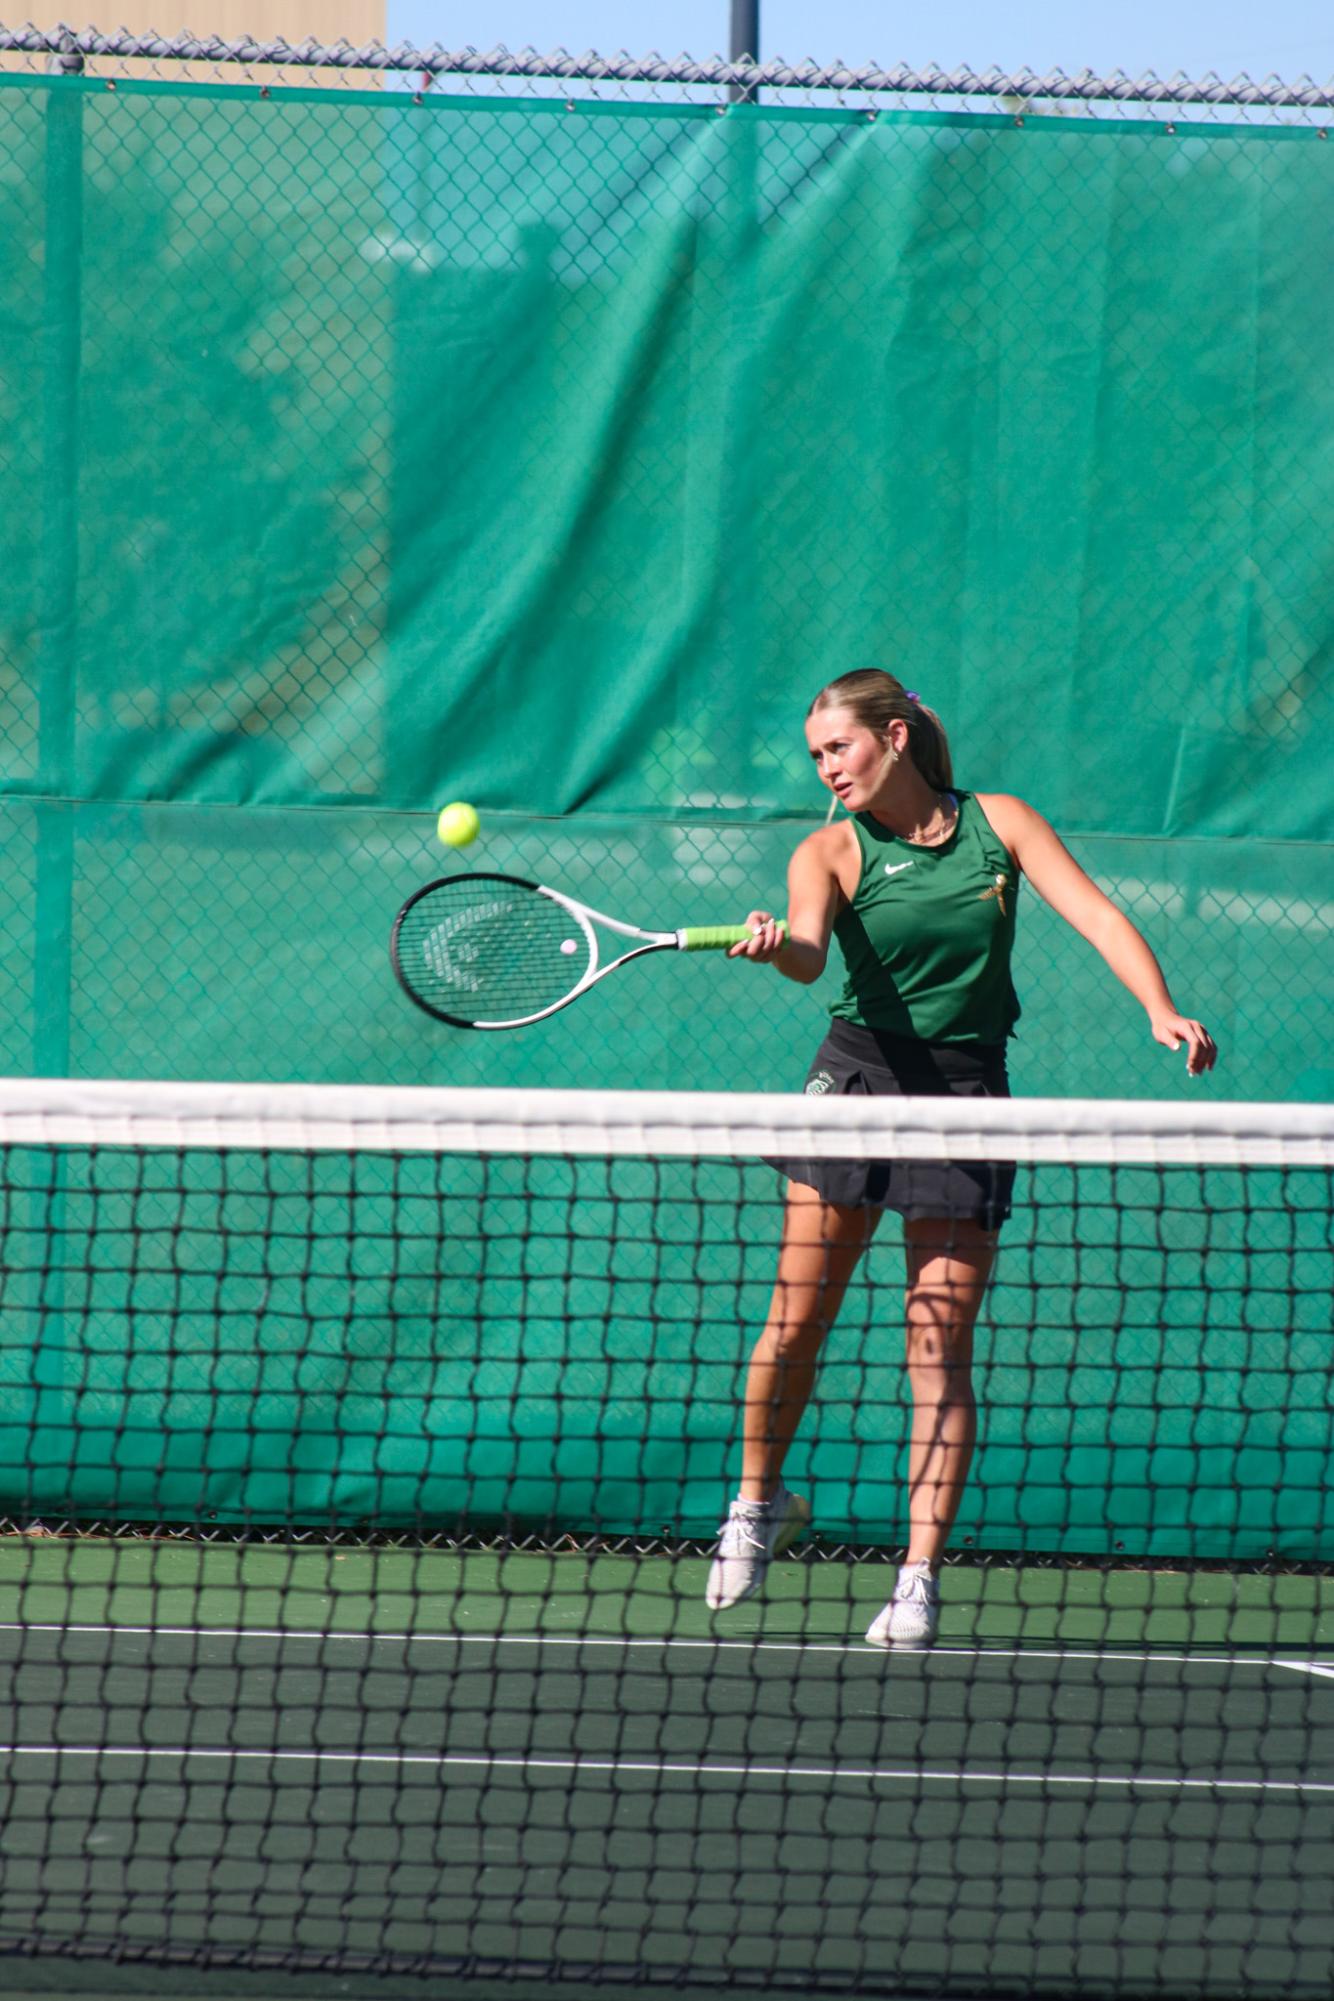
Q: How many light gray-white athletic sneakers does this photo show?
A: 2